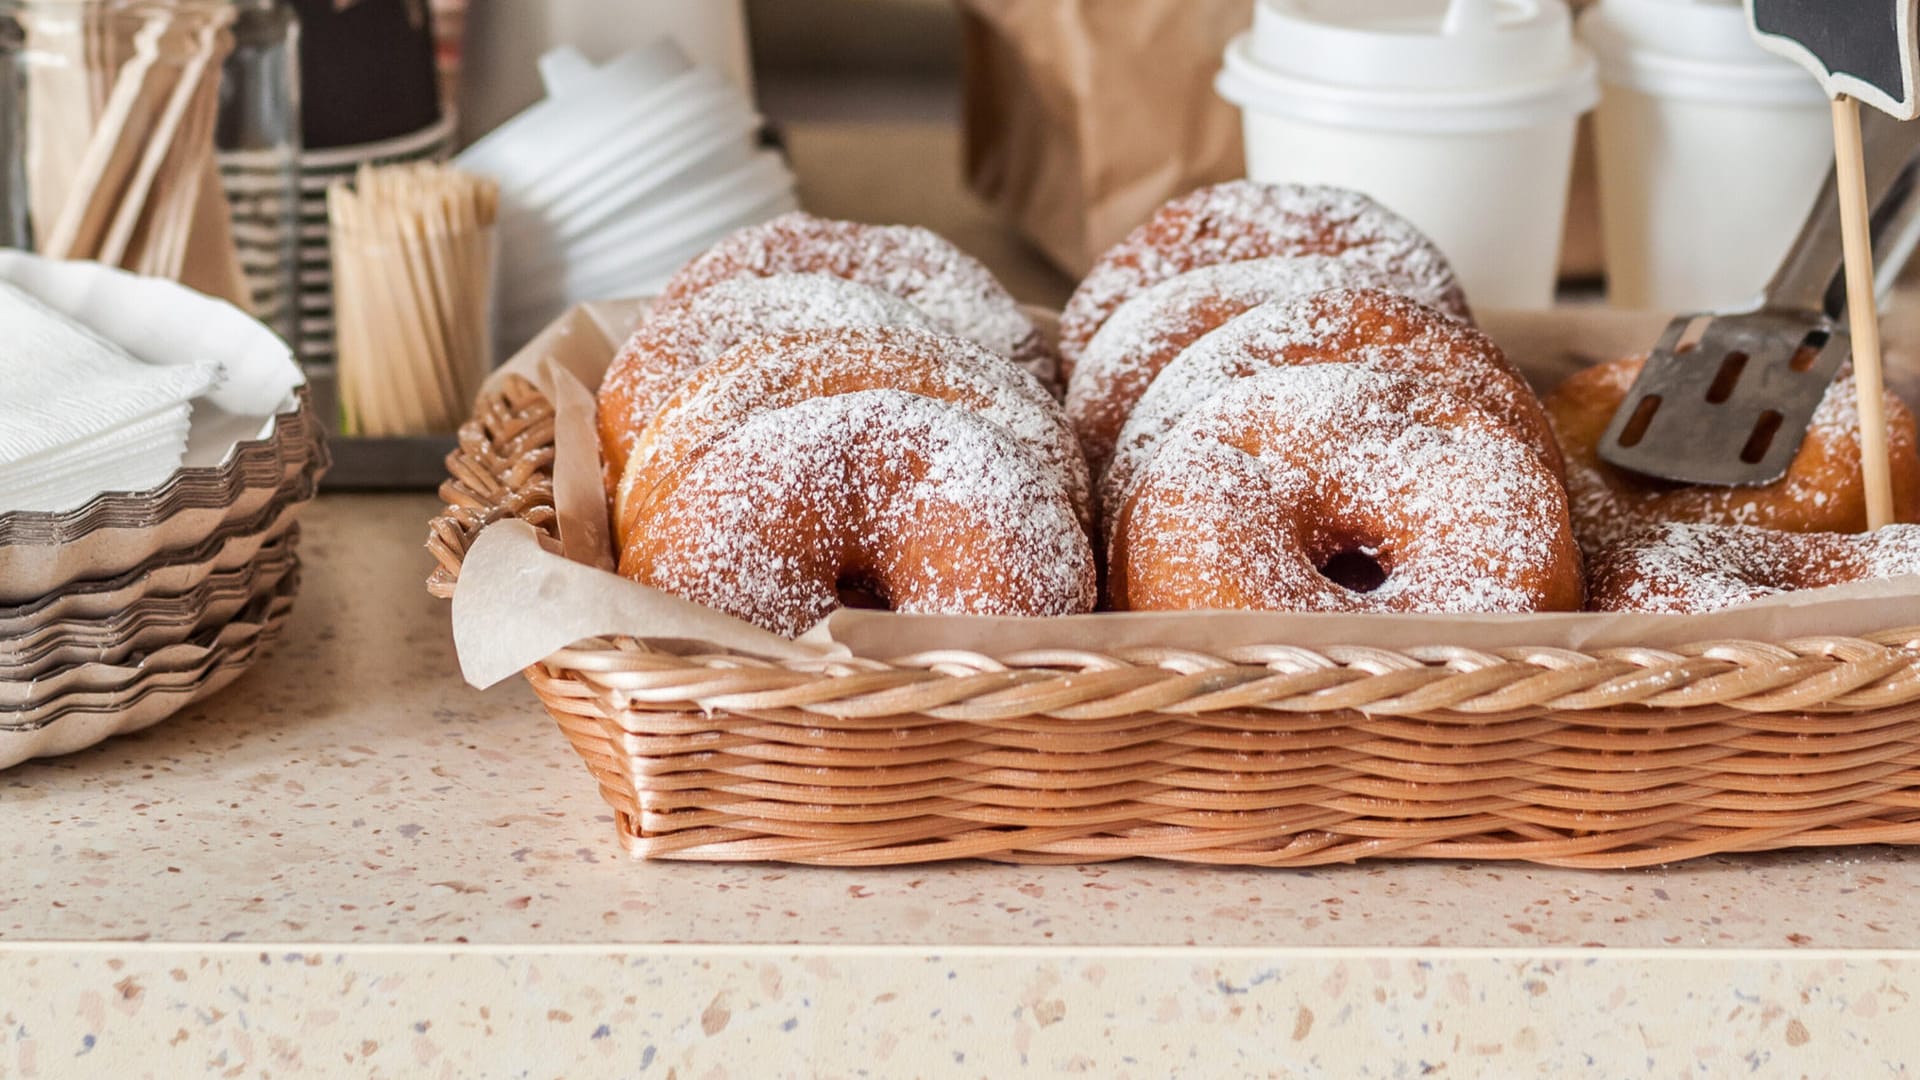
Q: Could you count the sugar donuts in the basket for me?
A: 10